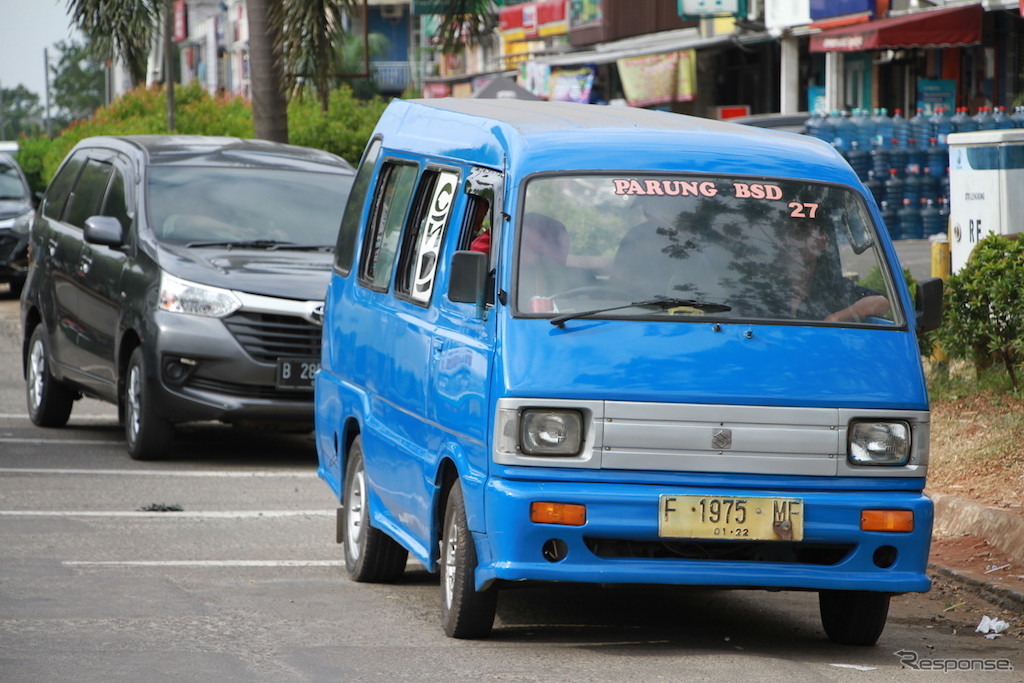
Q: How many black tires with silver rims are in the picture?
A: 4